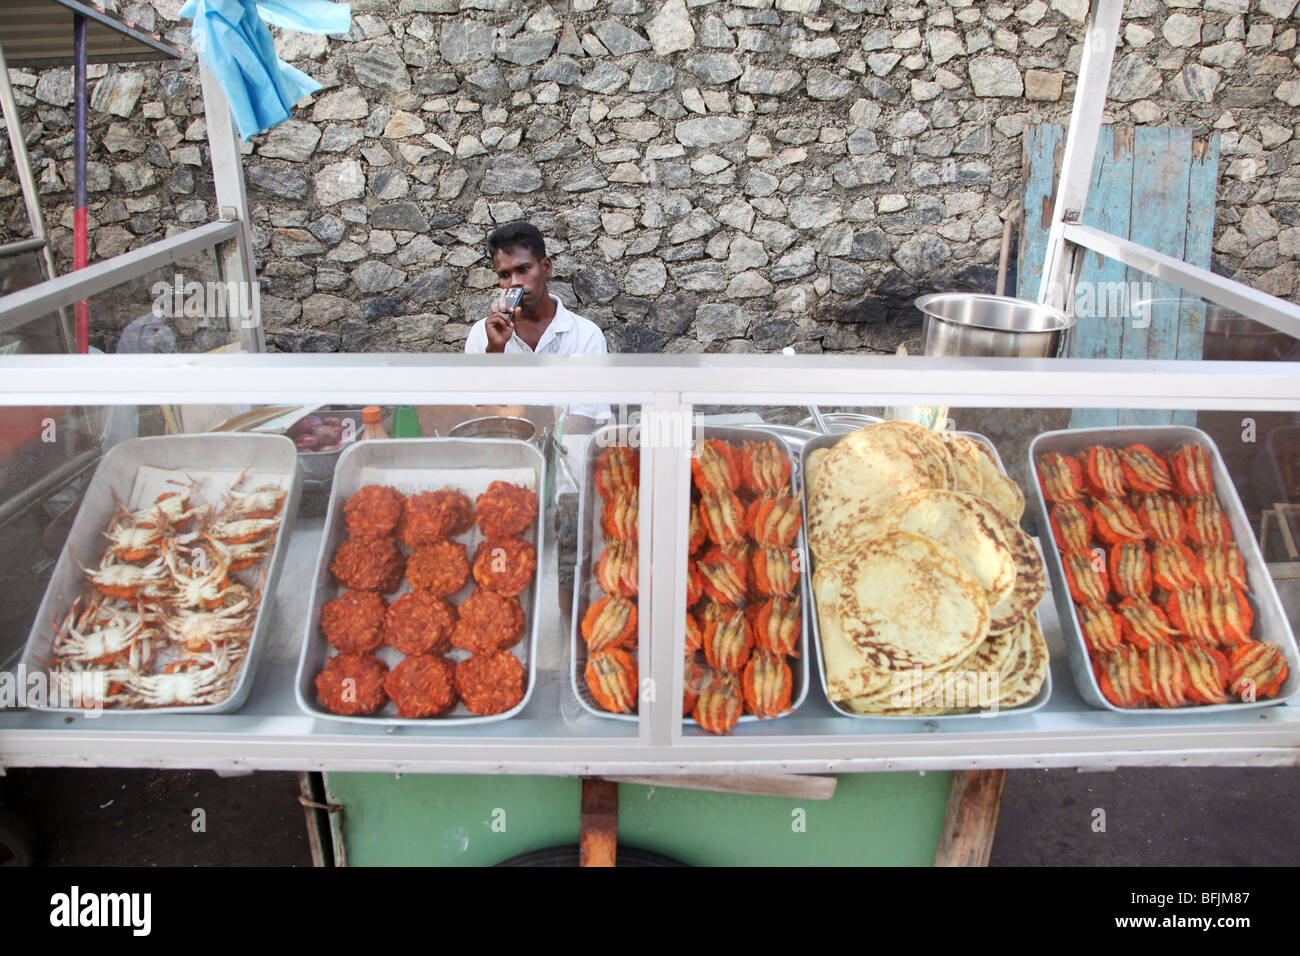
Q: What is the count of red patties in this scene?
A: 12